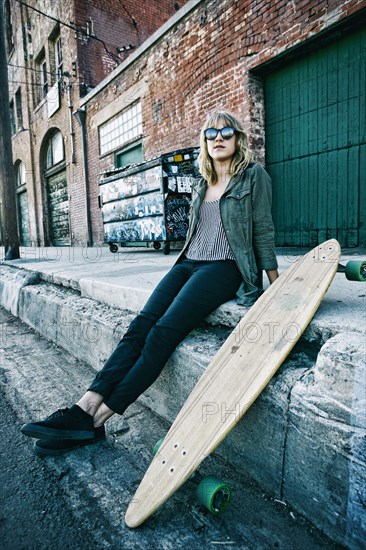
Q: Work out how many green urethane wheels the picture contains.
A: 3